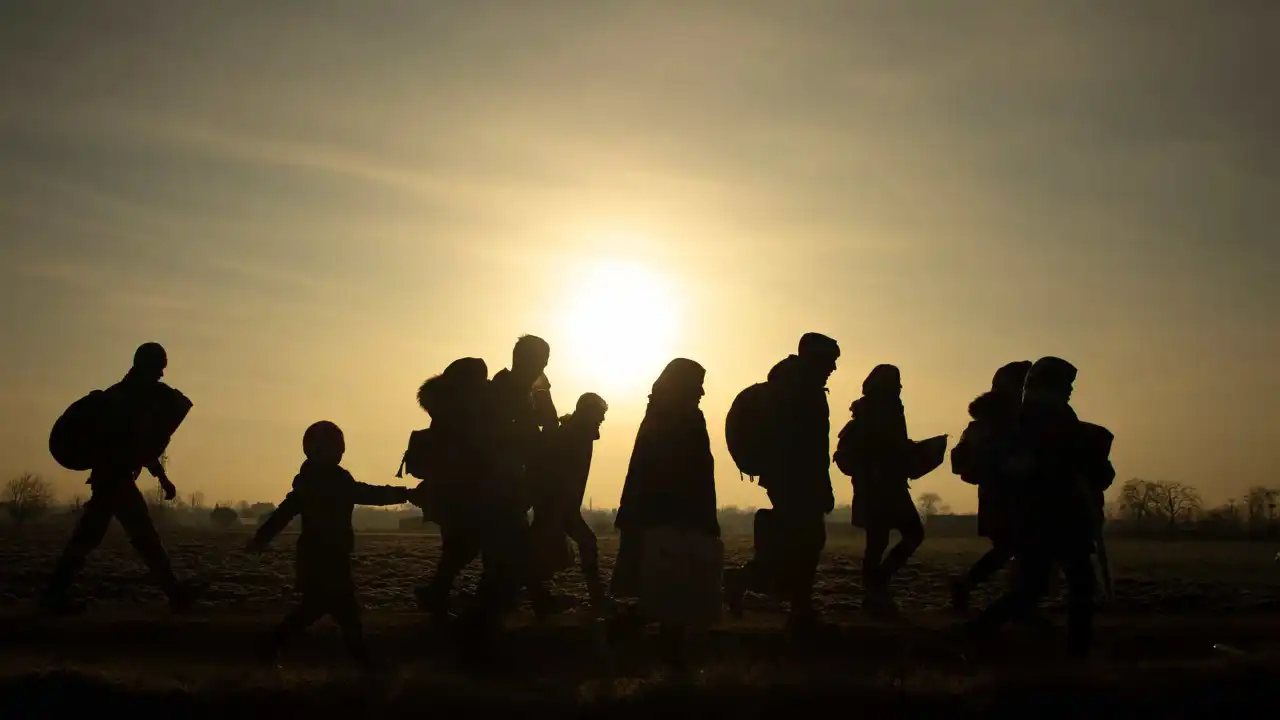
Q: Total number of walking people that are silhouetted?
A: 10